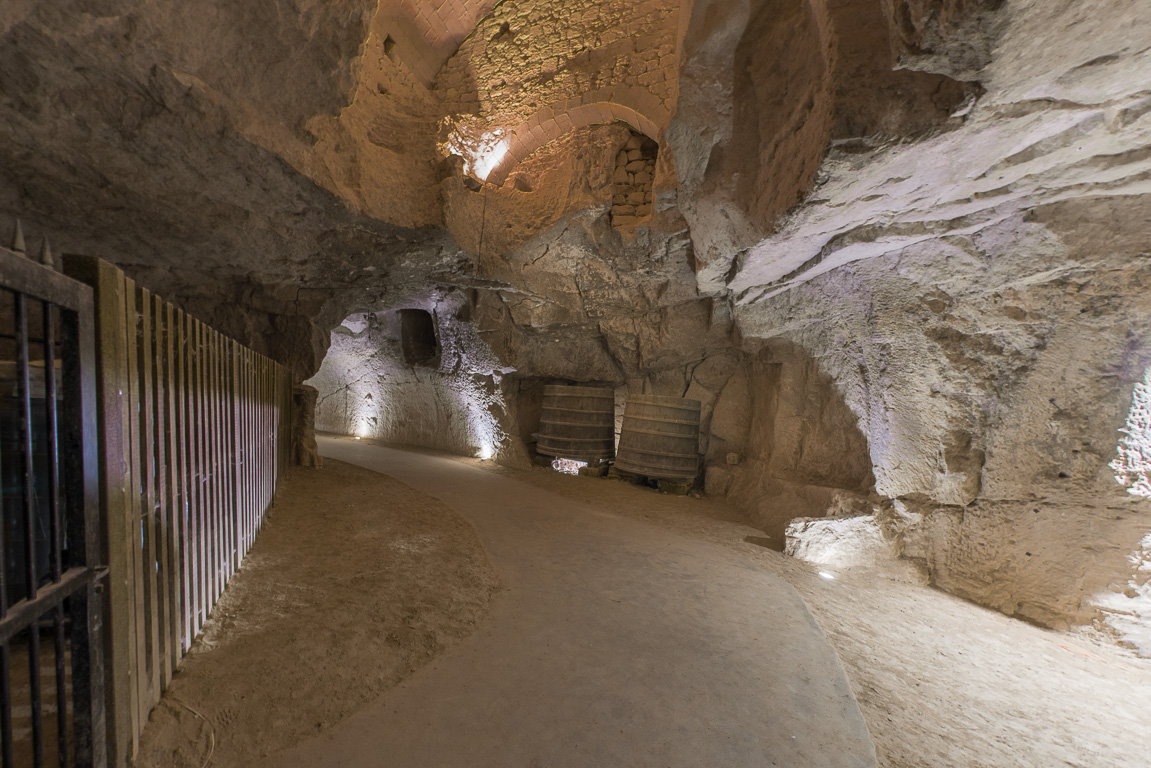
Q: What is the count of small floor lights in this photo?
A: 3